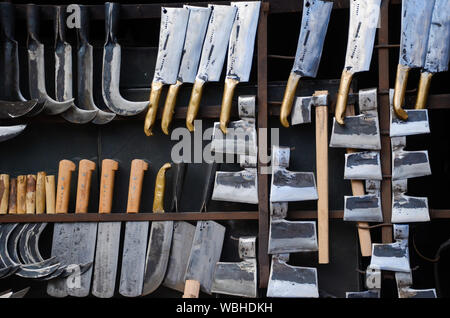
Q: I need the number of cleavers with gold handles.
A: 8